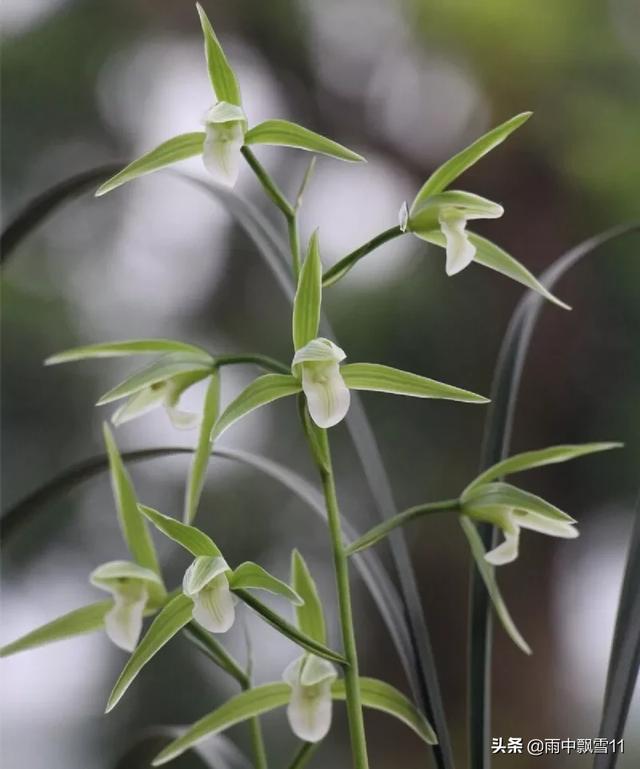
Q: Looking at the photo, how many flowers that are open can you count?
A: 8